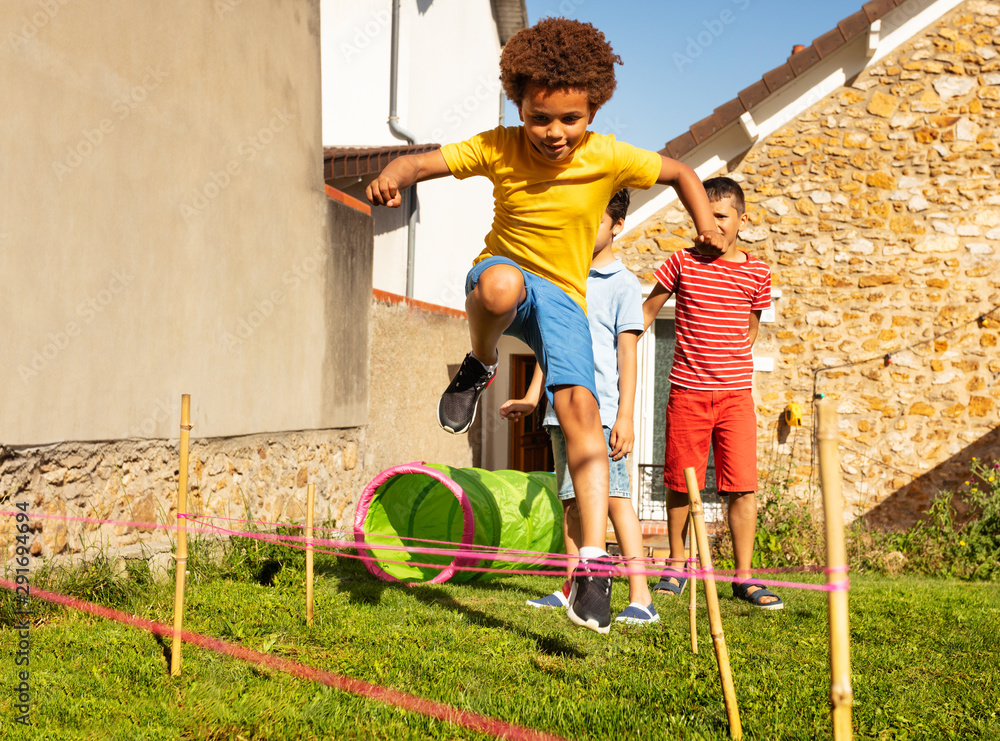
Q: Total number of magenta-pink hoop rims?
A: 1